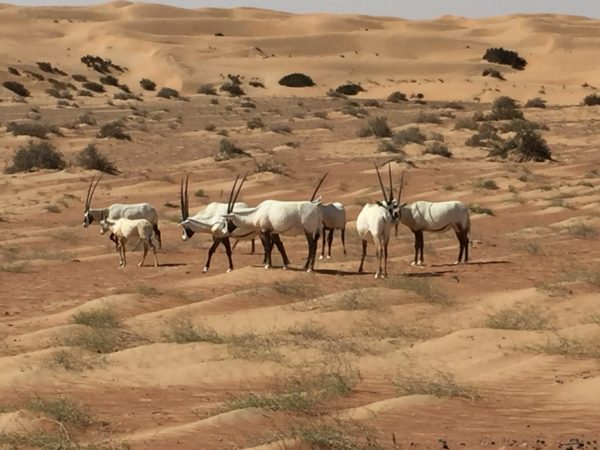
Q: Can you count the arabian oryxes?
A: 7